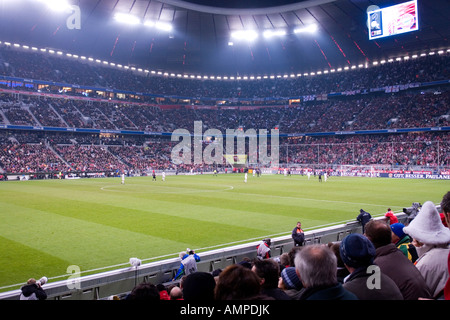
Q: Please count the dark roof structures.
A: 1